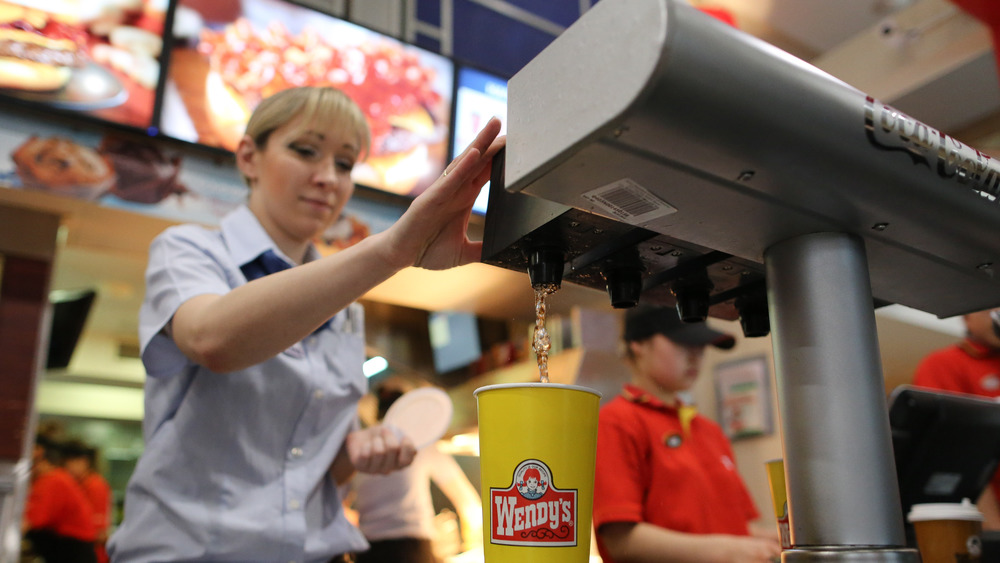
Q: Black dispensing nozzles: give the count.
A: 4